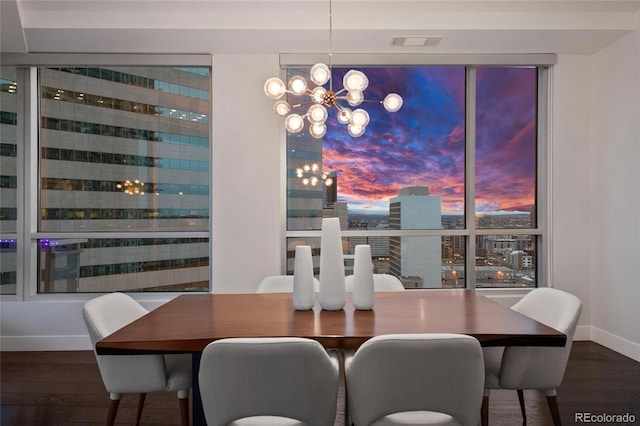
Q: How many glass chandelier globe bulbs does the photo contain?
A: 14